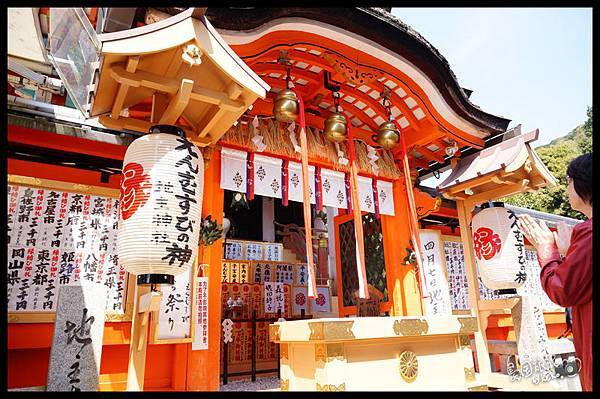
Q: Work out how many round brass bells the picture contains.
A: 3